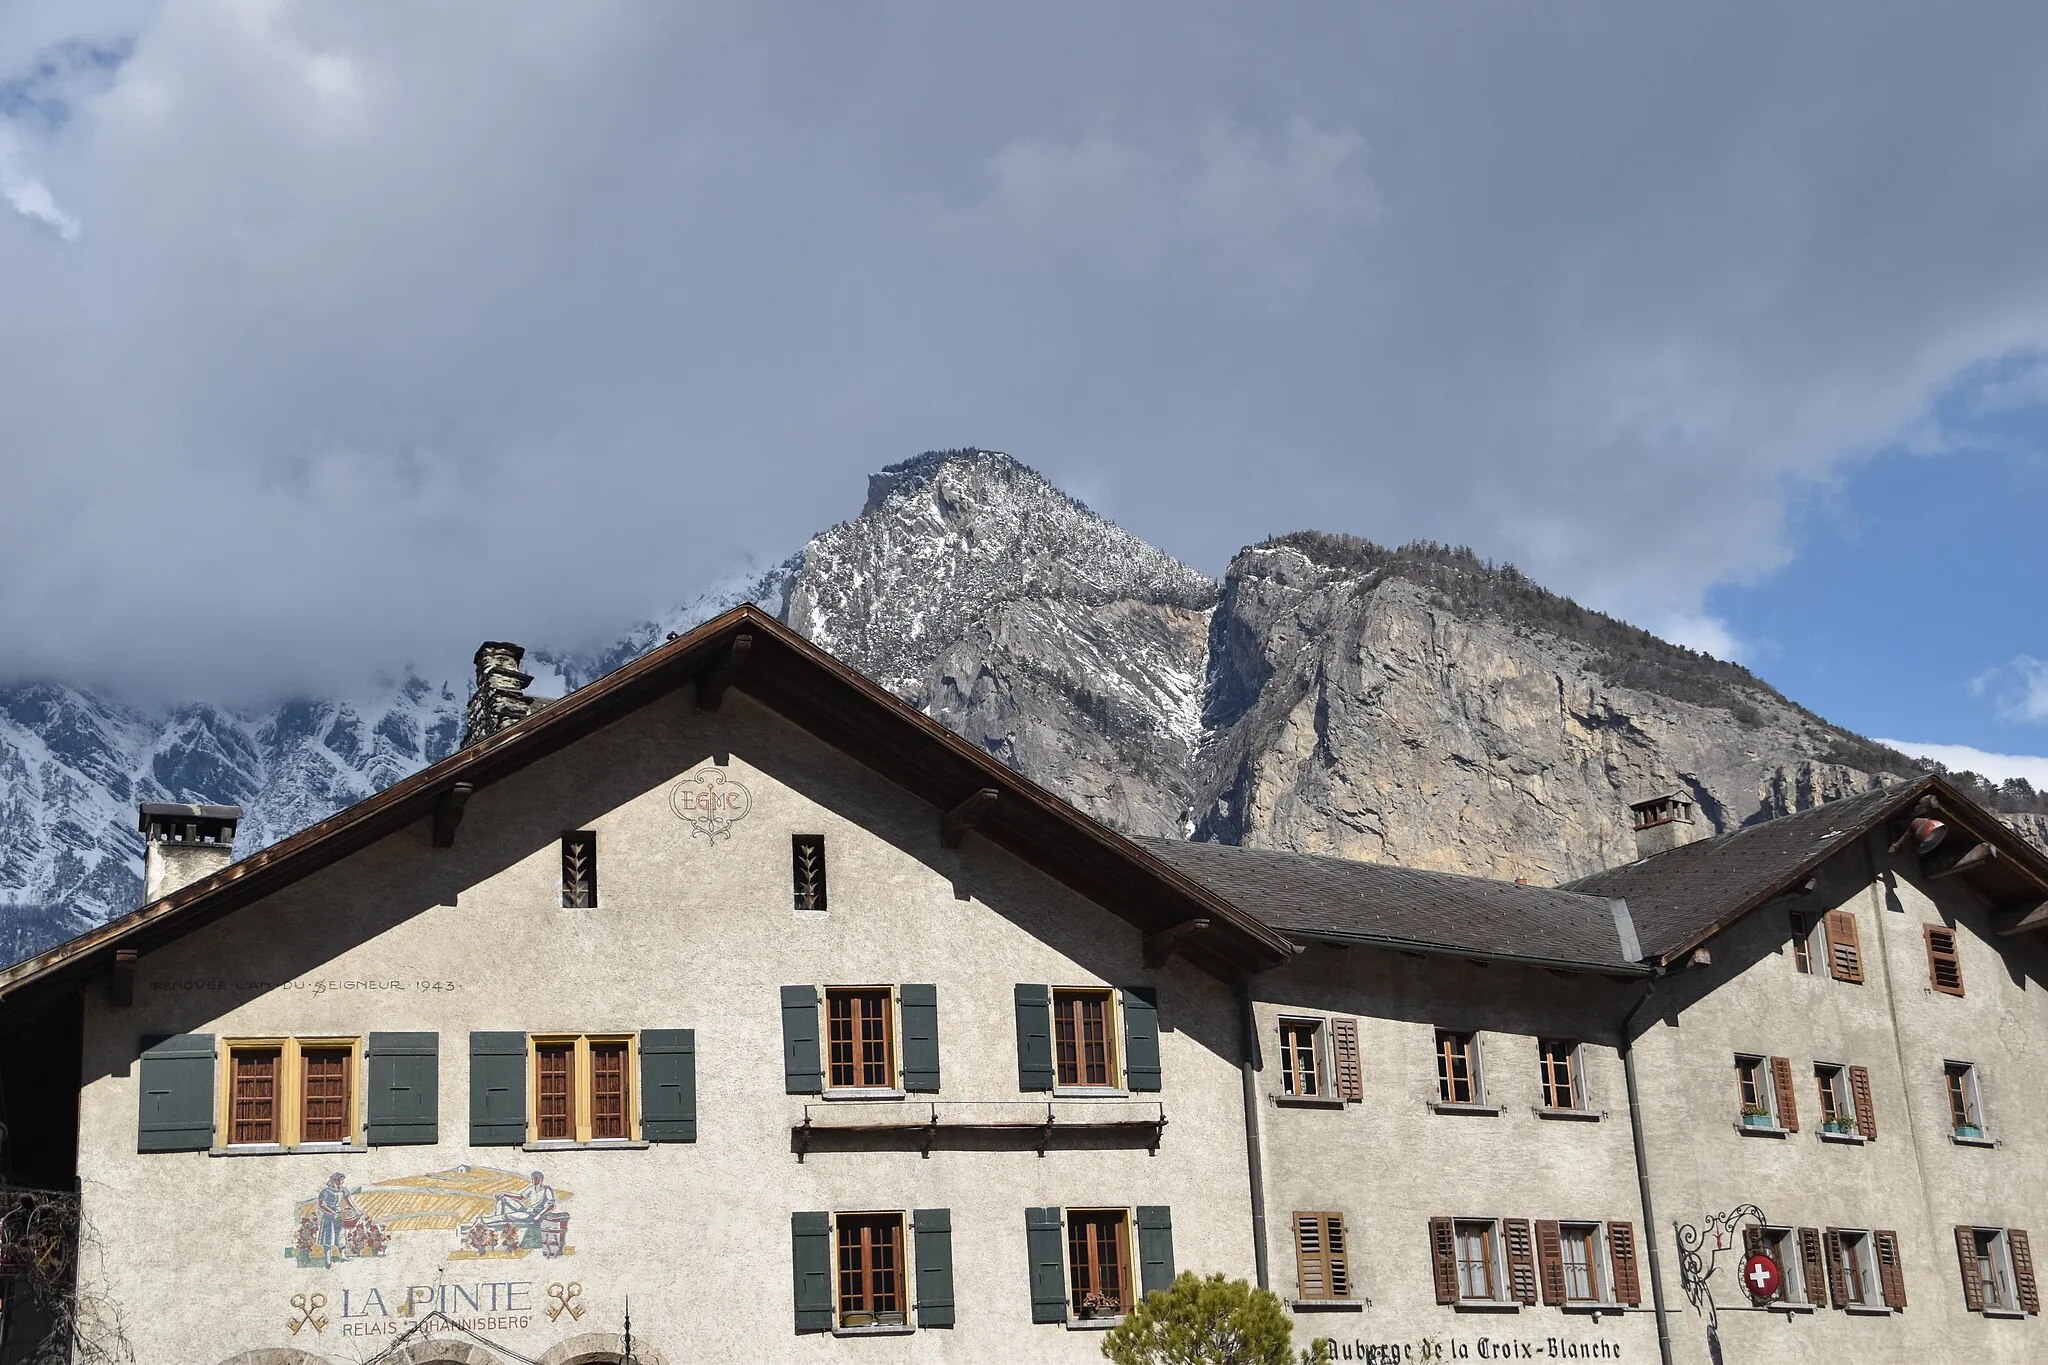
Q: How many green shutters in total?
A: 12